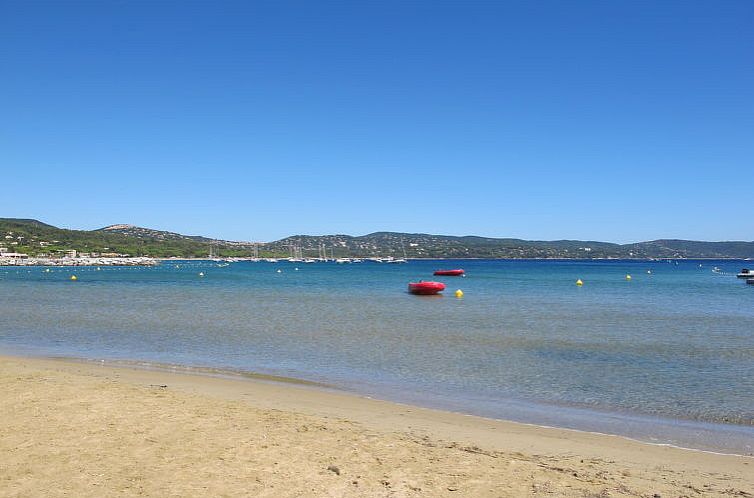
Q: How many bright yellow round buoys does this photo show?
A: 4